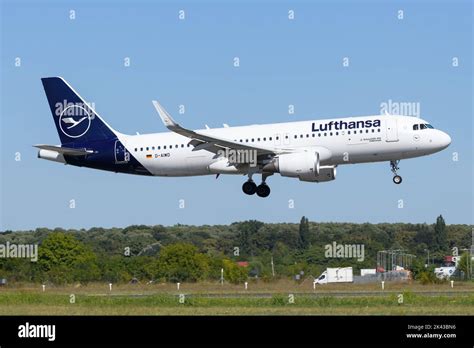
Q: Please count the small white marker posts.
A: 7